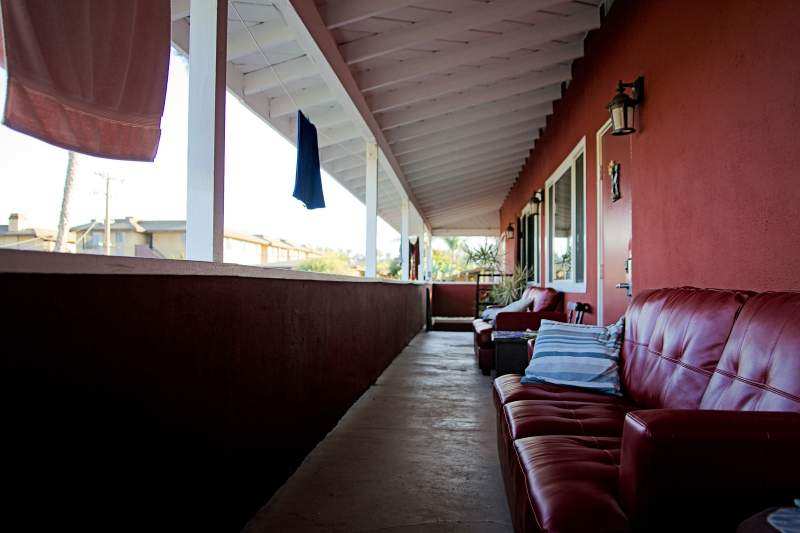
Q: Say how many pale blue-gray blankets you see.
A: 1